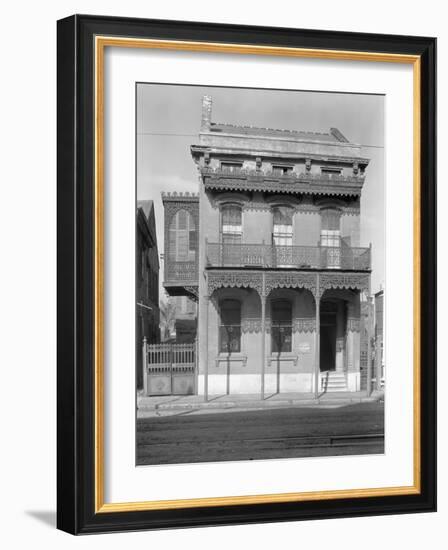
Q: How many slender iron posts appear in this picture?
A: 4